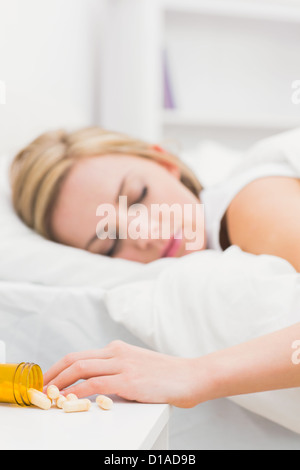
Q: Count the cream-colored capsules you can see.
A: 6